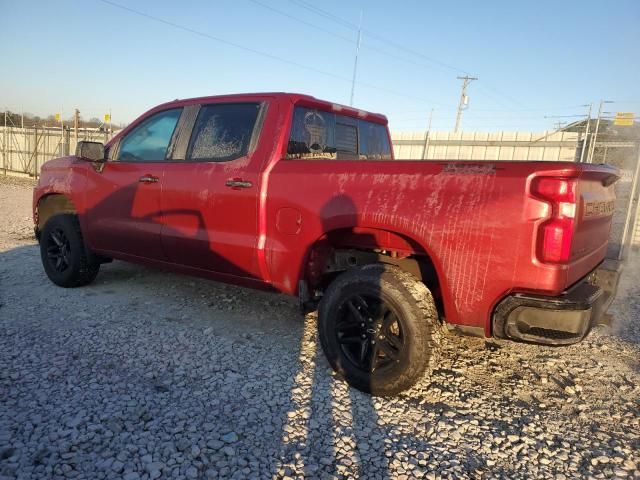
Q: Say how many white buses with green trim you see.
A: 0